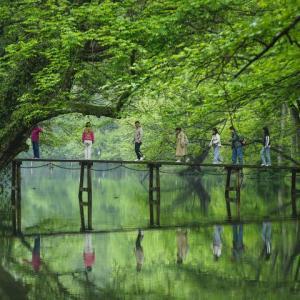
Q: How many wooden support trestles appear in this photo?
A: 5